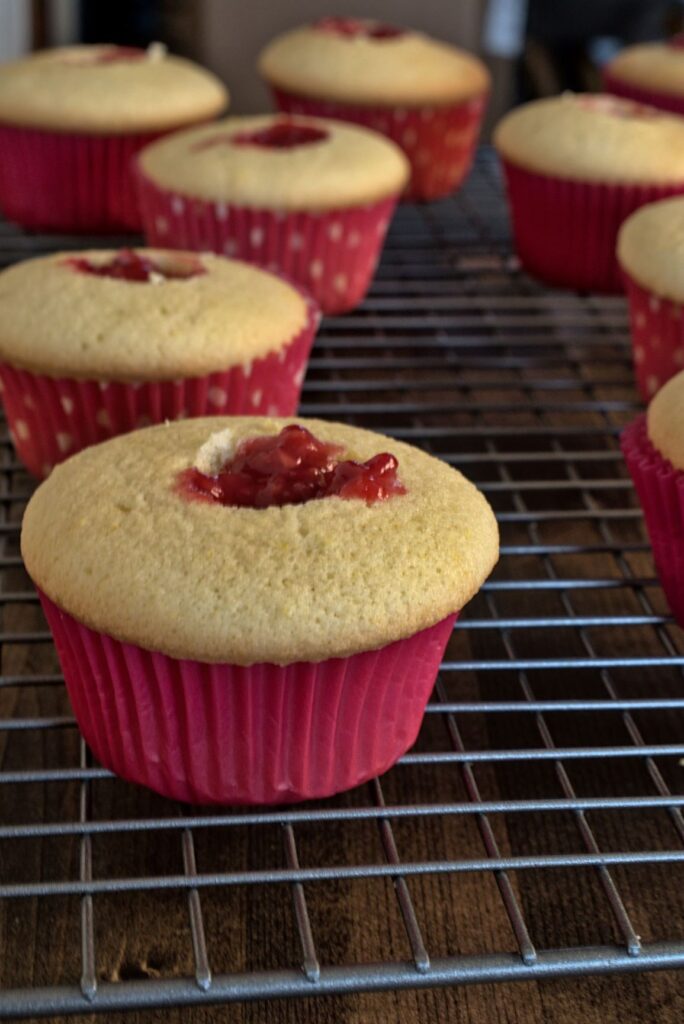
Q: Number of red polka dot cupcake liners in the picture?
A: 4